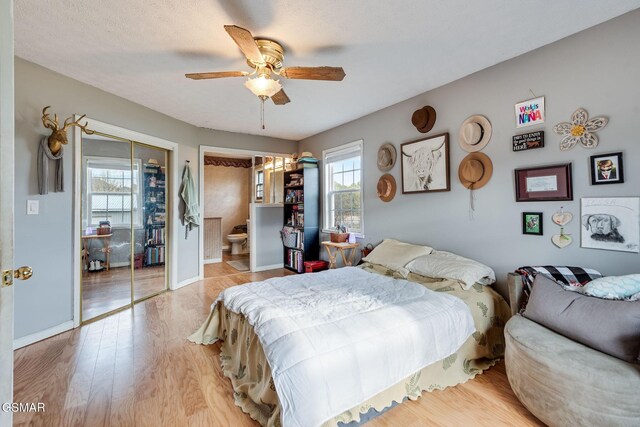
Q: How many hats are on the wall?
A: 5